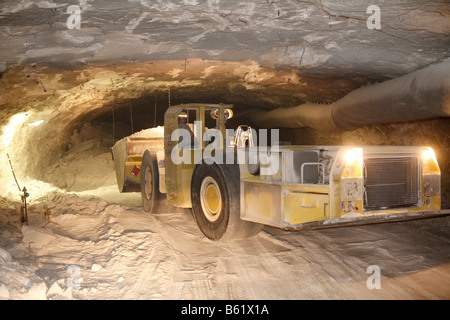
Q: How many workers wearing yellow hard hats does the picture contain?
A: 1